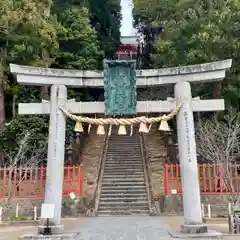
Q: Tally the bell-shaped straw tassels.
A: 5